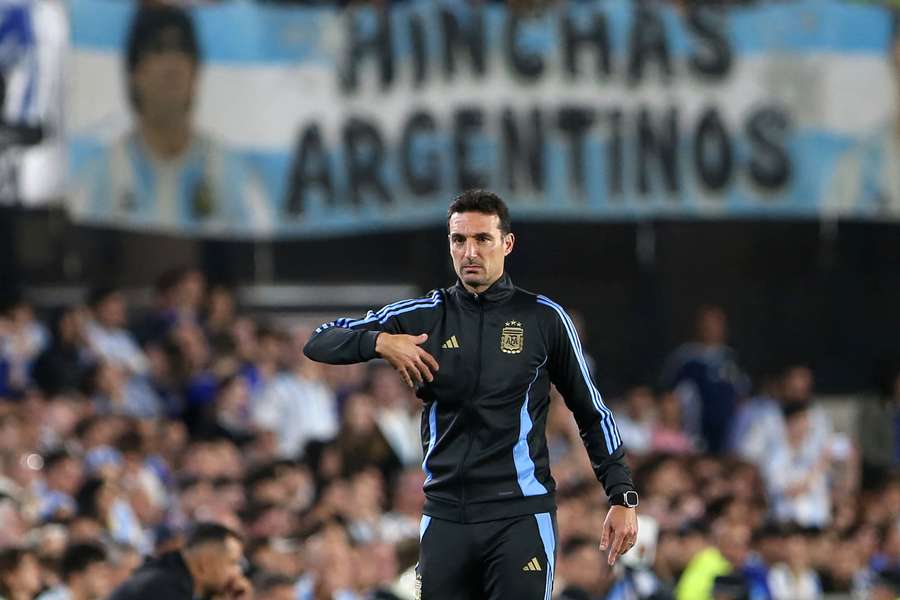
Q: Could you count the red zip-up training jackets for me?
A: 0